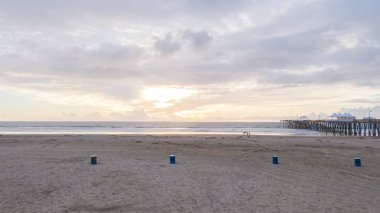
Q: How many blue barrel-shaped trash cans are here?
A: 4